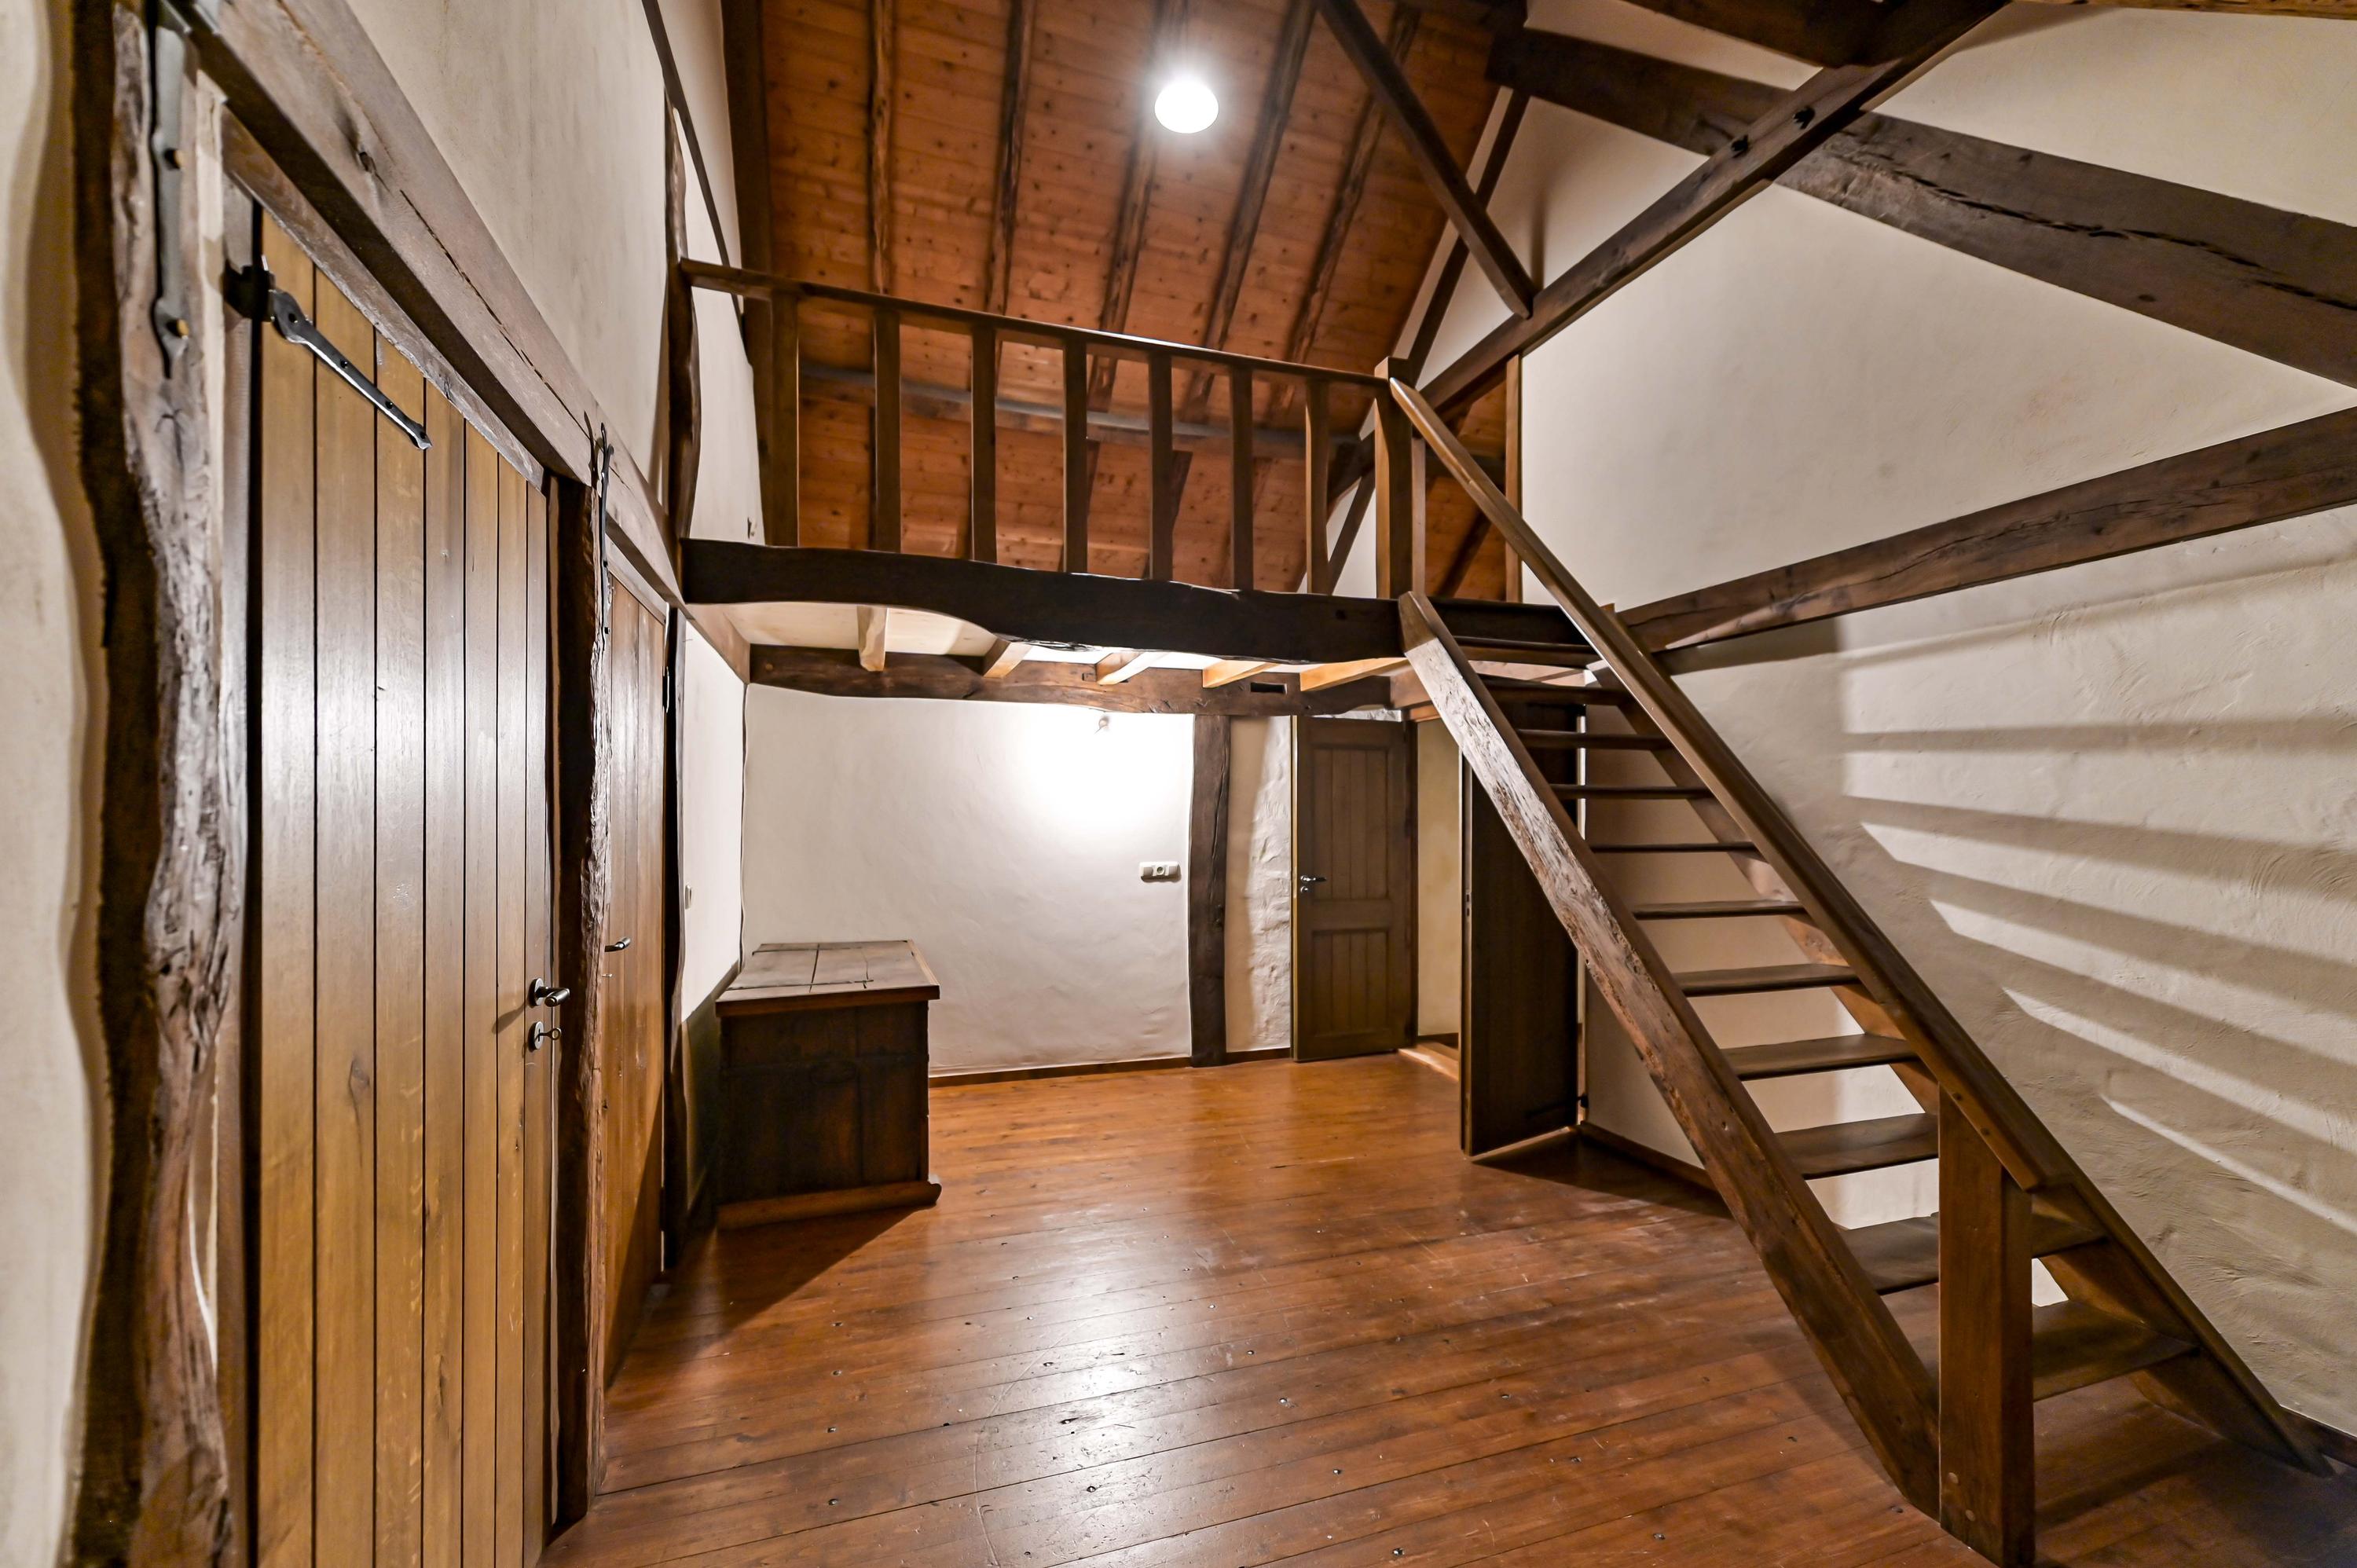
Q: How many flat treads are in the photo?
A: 11